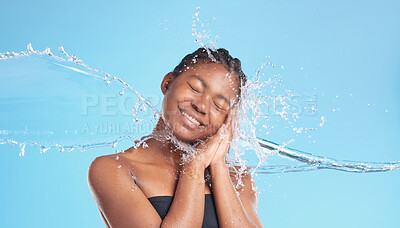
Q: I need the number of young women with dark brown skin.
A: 1